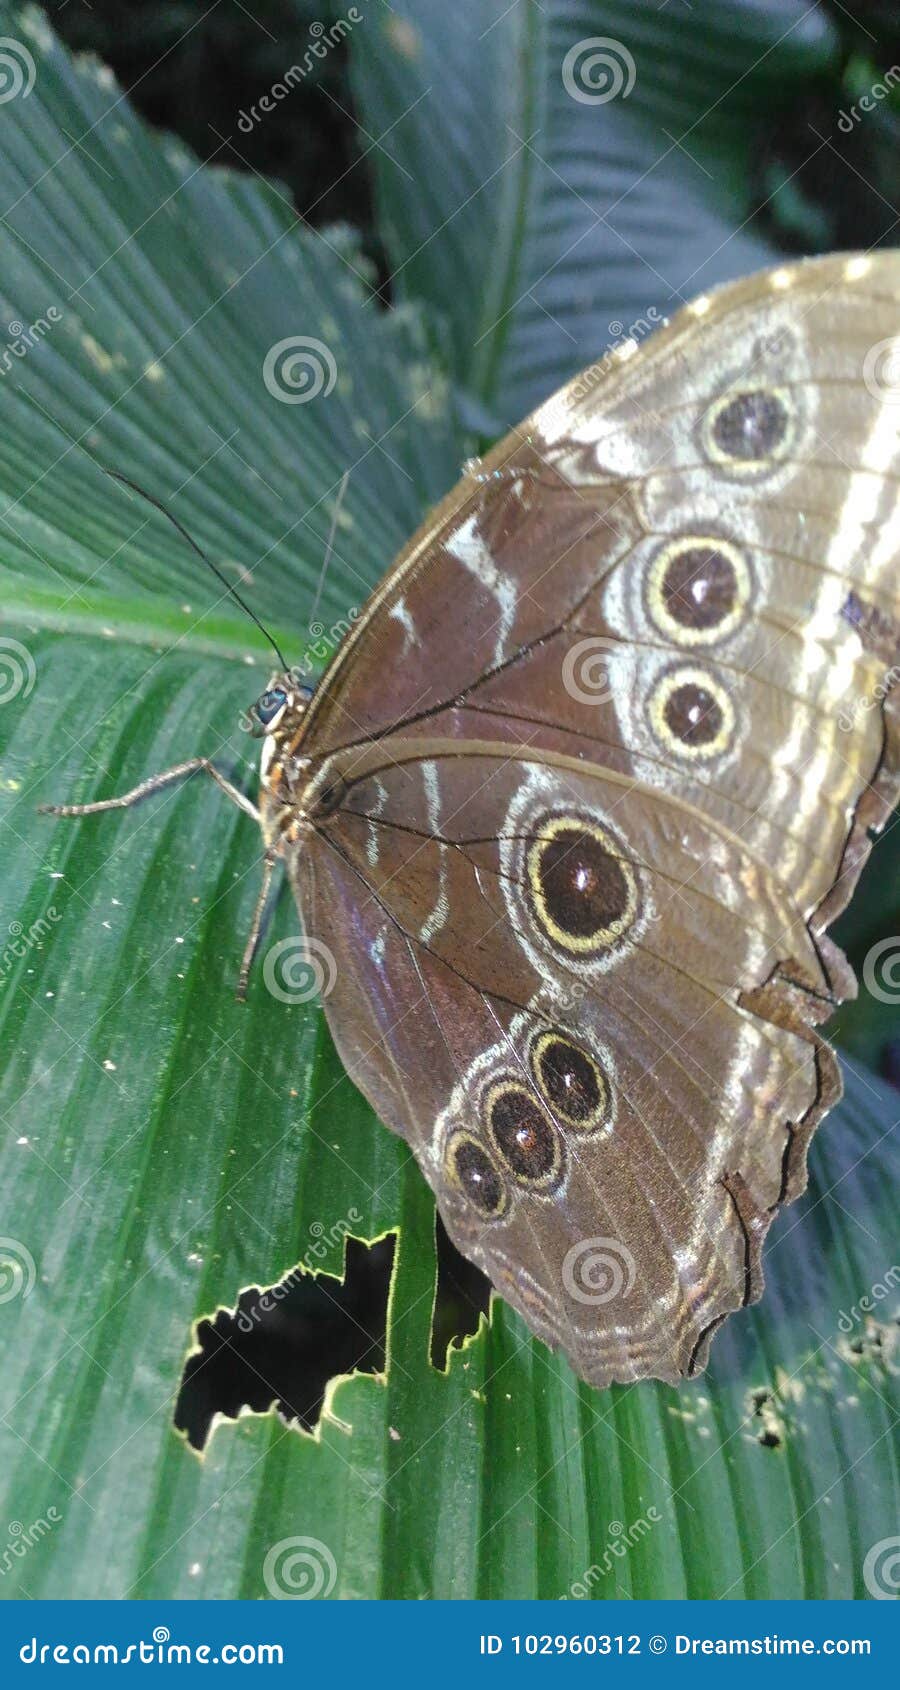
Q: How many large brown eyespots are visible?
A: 7